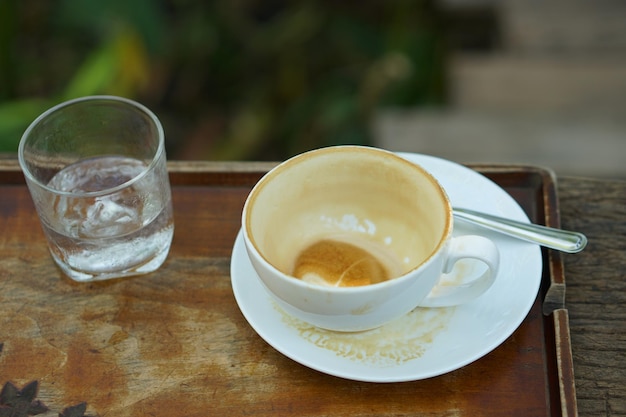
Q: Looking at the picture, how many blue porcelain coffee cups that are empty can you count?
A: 0